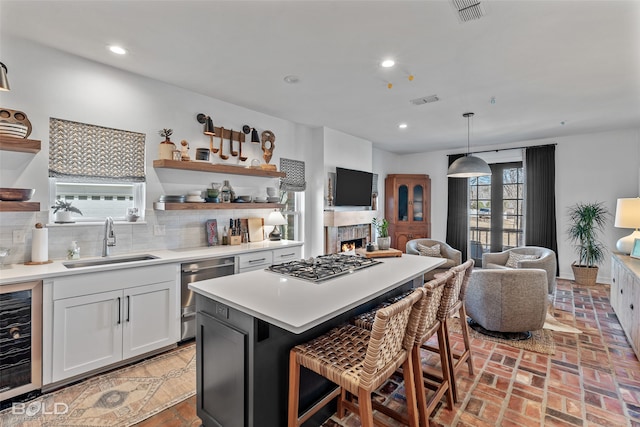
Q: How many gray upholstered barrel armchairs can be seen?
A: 3